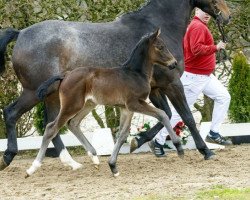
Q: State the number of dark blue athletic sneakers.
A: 2